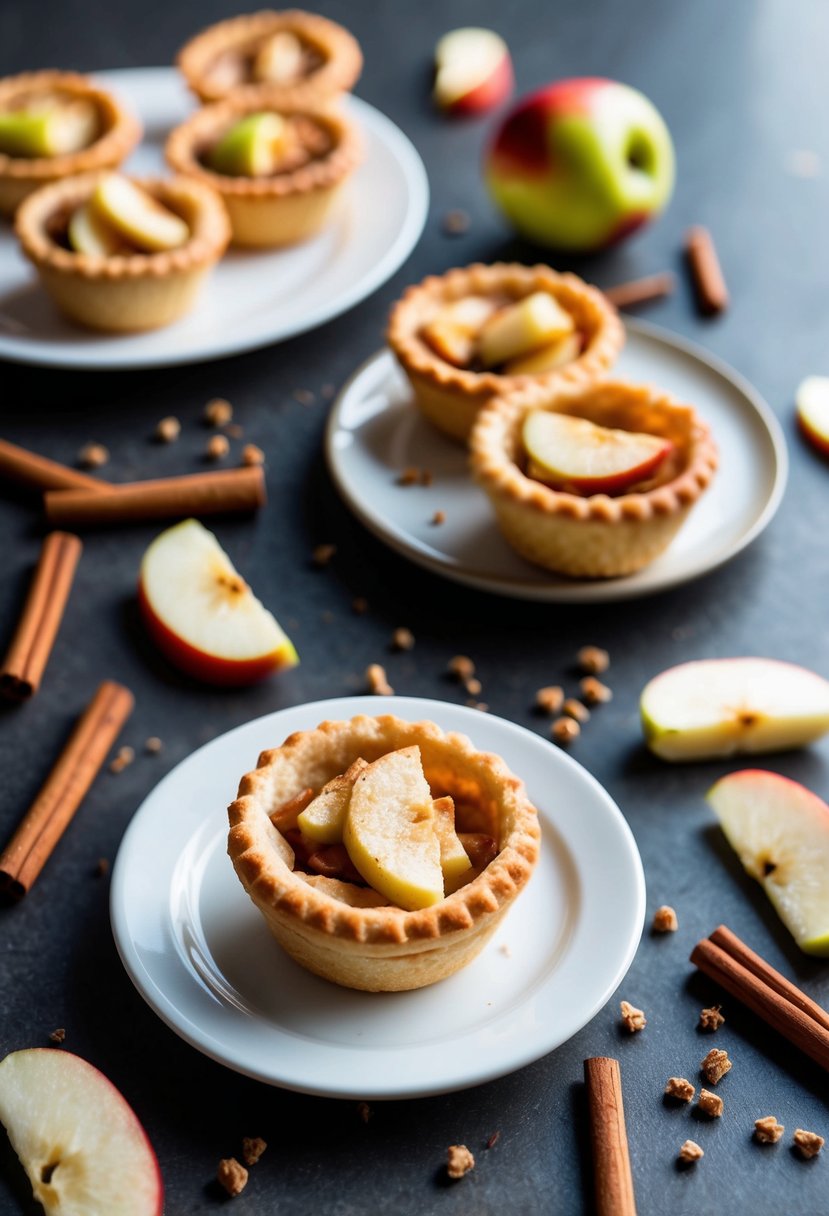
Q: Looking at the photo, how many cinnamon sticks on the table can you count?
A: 8